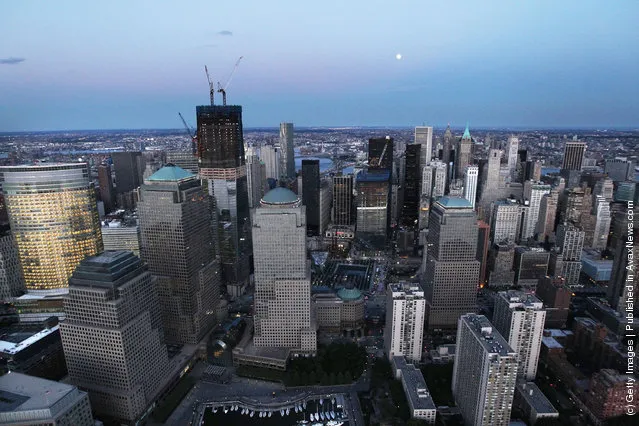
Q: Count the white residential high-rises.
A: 3